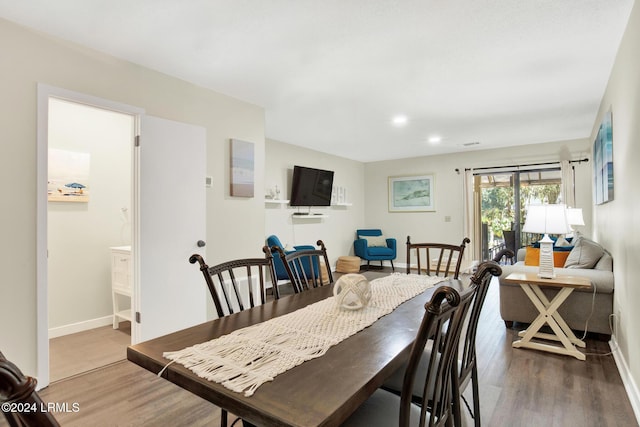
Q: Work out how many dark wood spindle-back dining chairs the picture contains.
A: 6